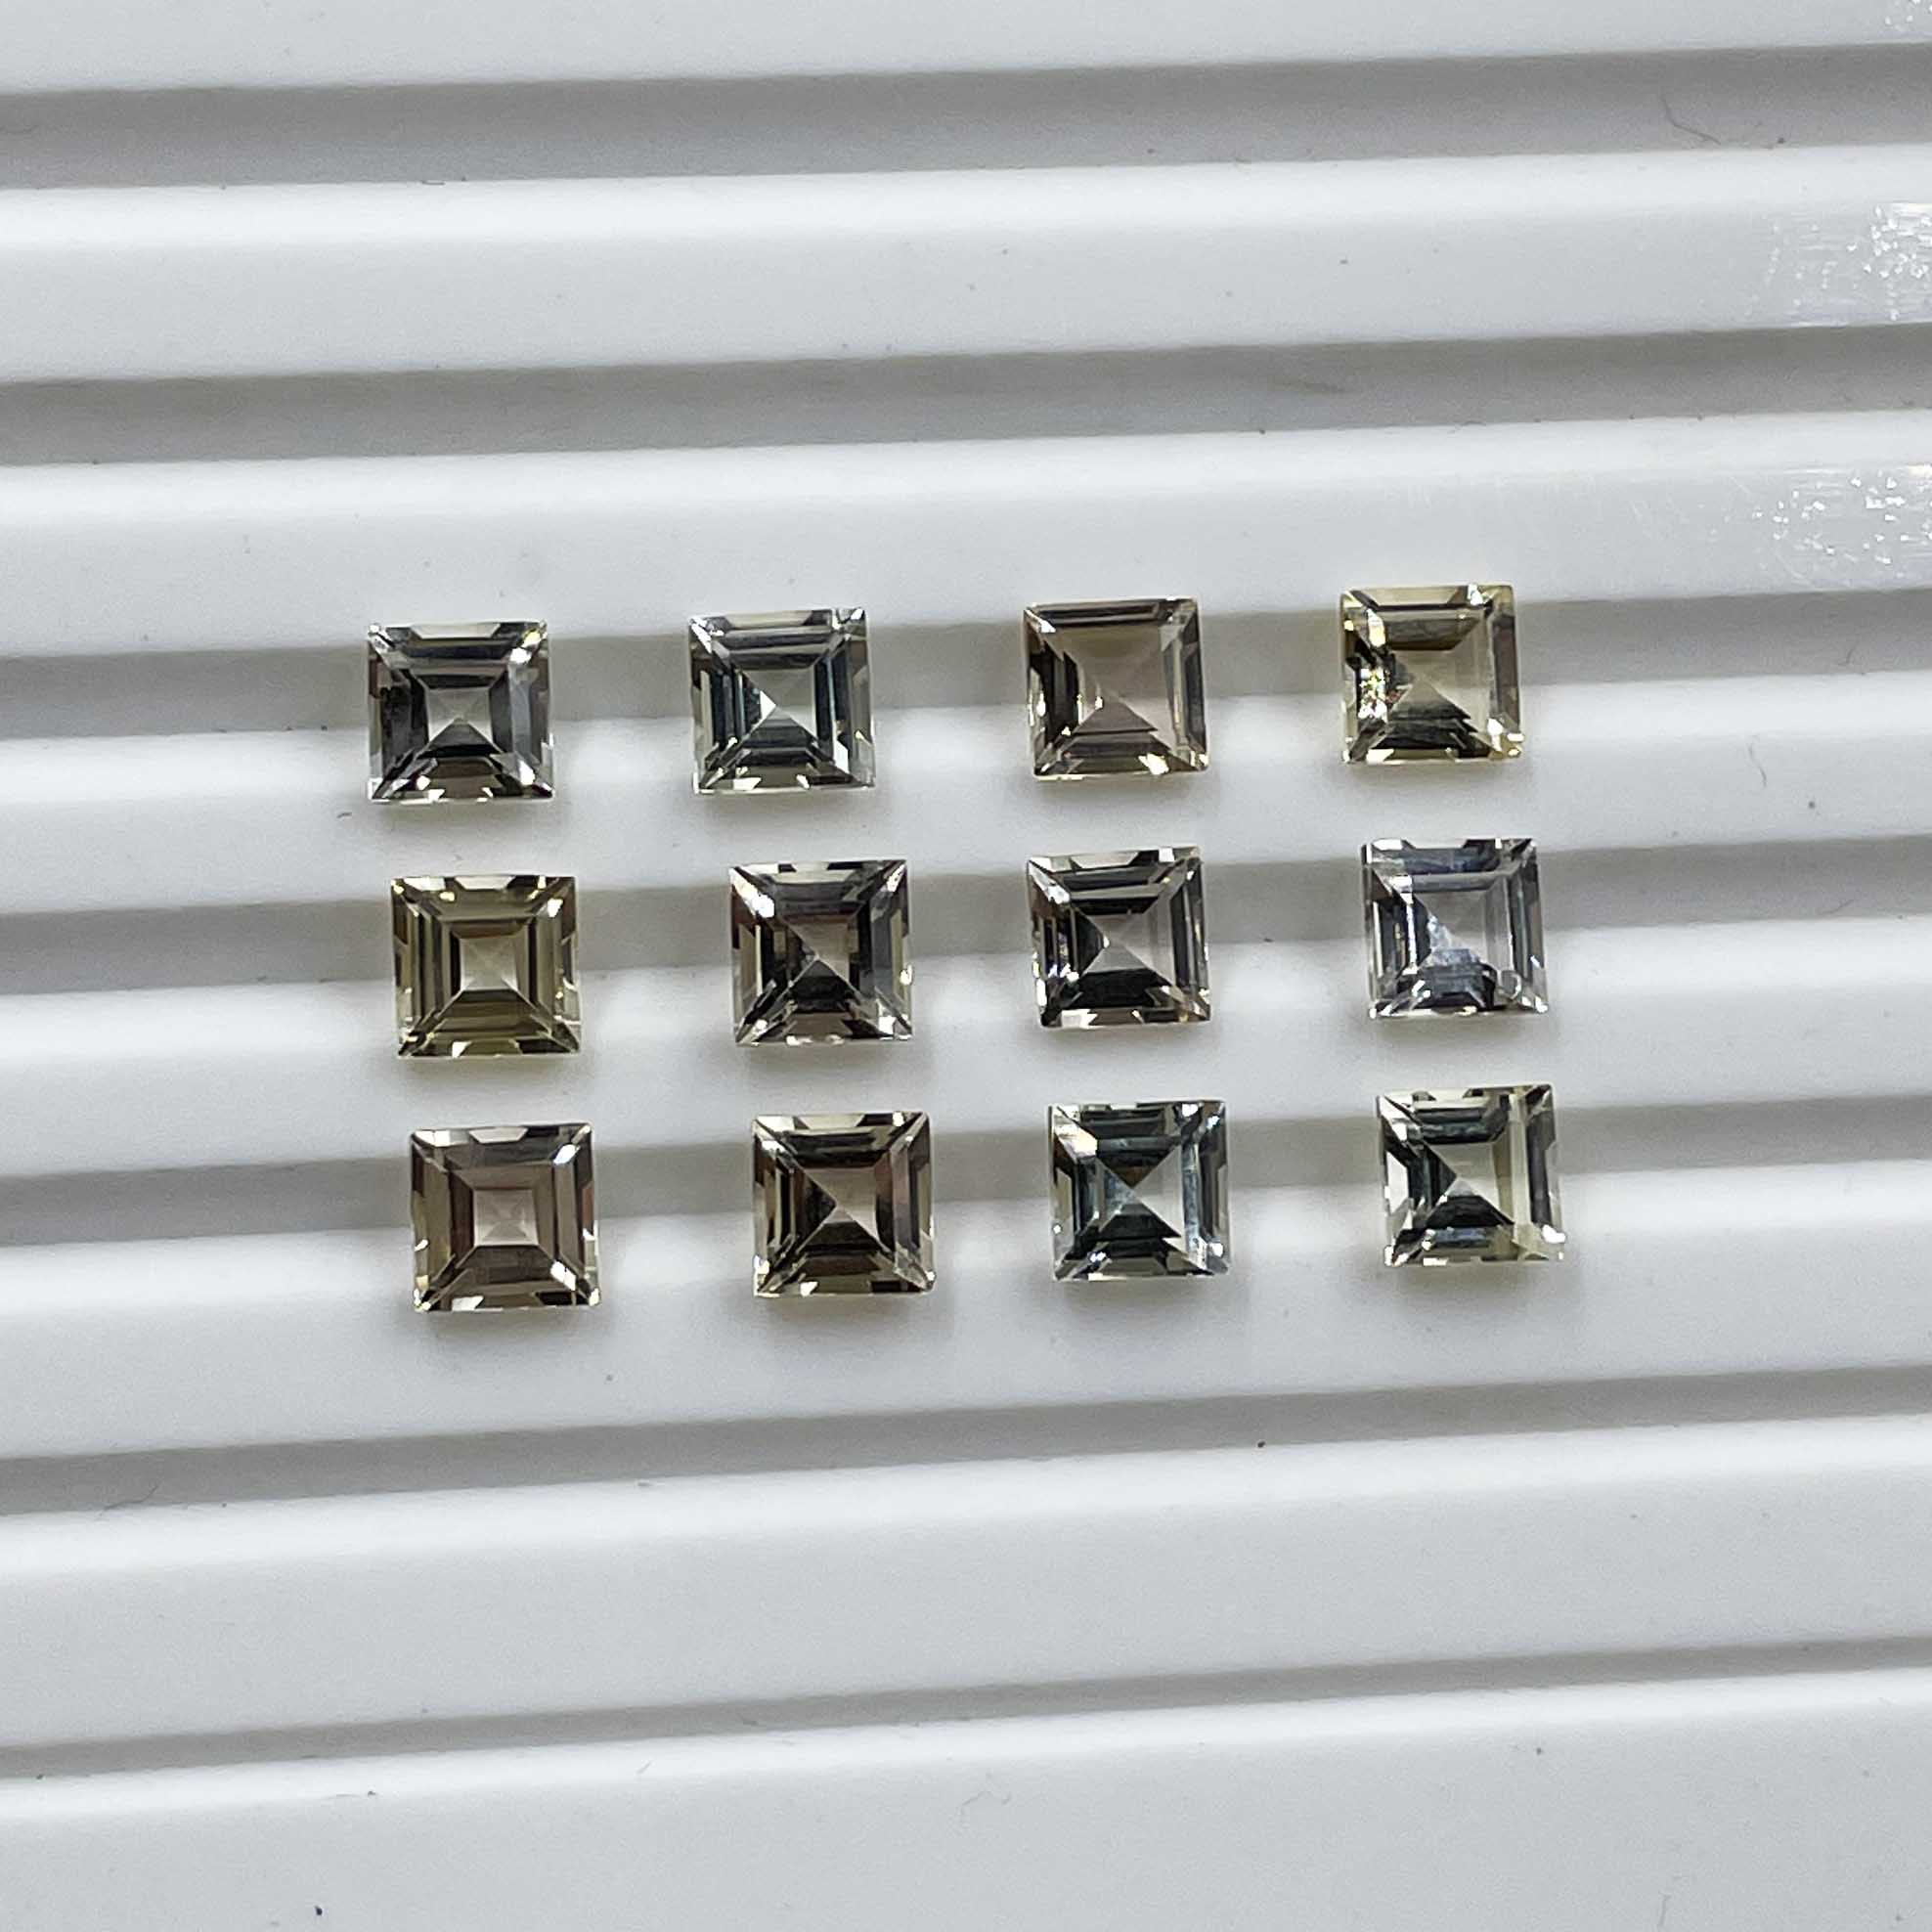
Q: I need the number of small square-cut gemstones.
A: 12